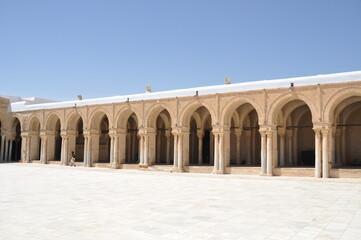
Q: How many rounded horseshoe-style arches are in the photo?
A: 11